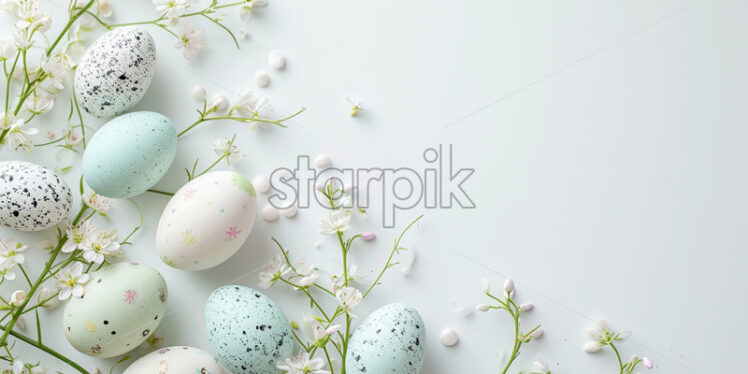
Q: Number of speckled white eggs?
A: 2